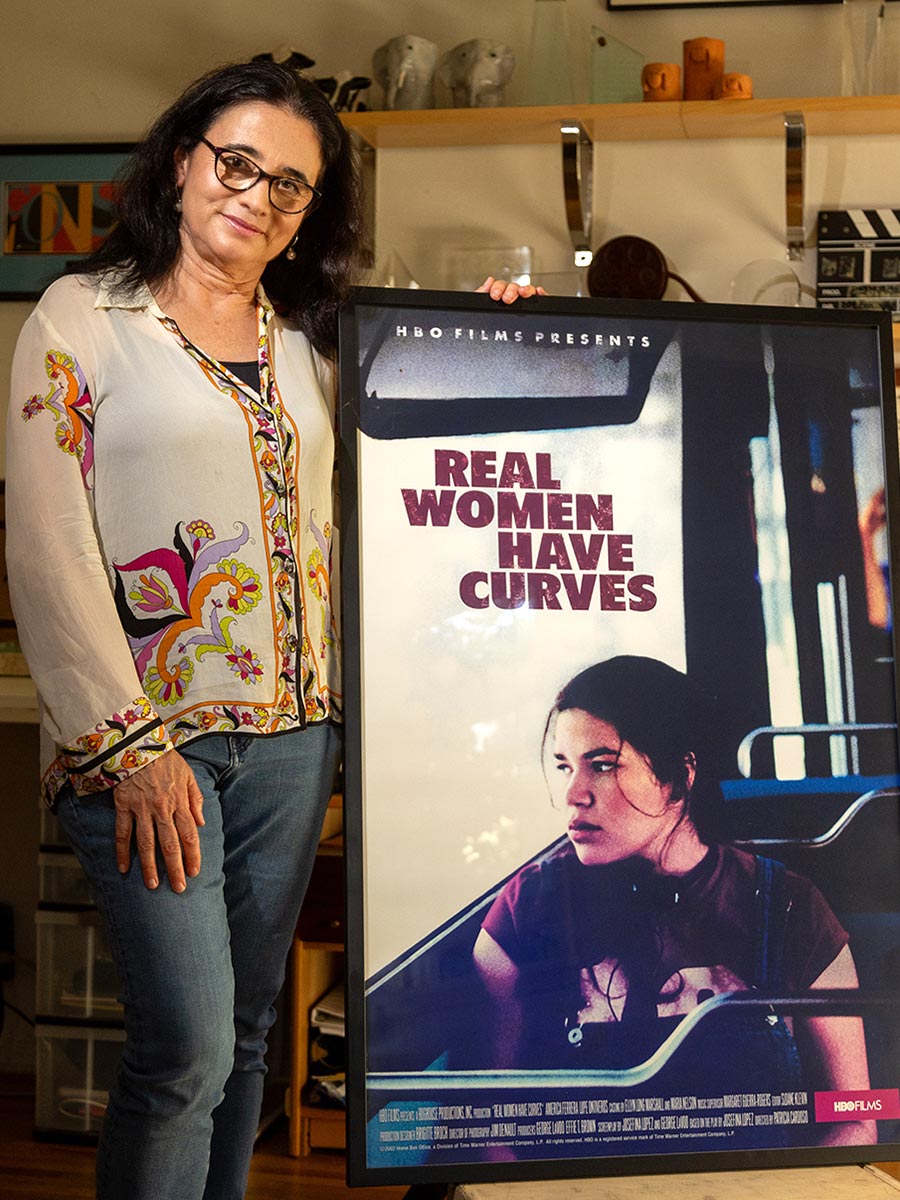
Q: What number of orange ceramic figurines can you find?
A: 3